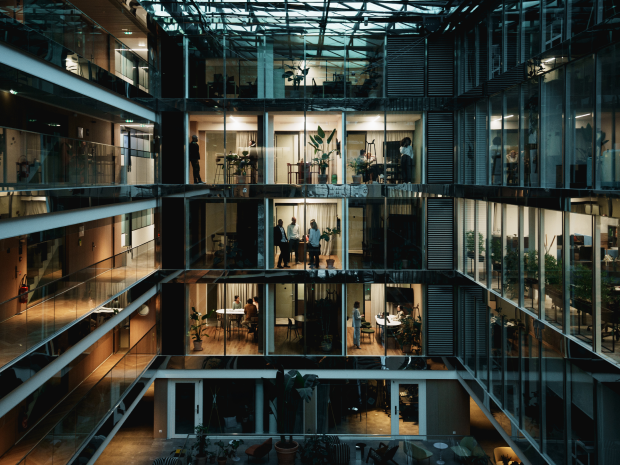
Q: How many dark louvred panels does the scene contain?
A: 5